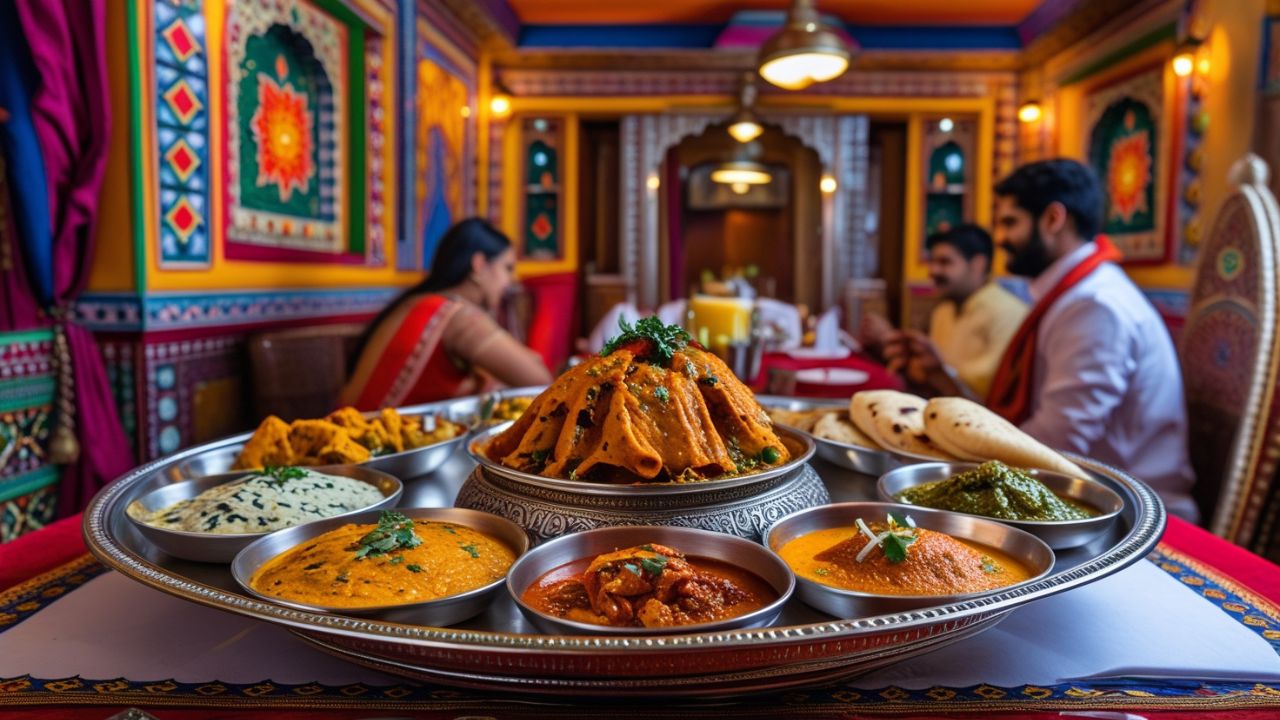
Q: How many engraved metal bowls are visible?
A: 1